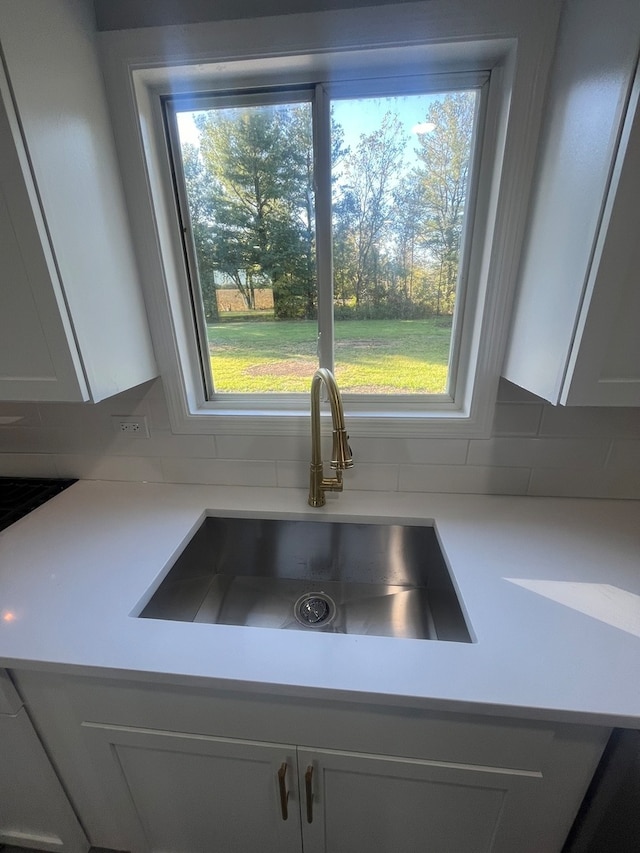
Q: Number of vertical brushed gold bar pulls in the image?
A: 2